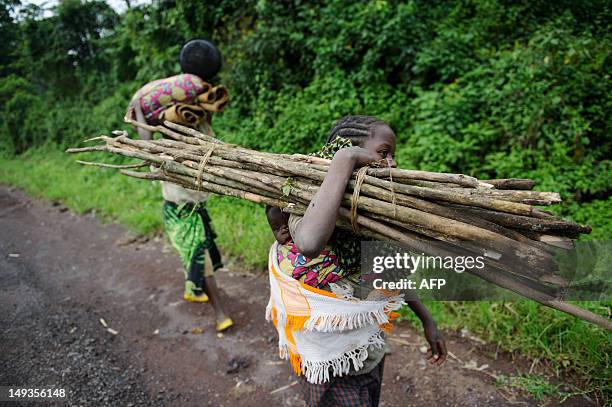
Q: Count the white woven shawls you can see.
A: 1